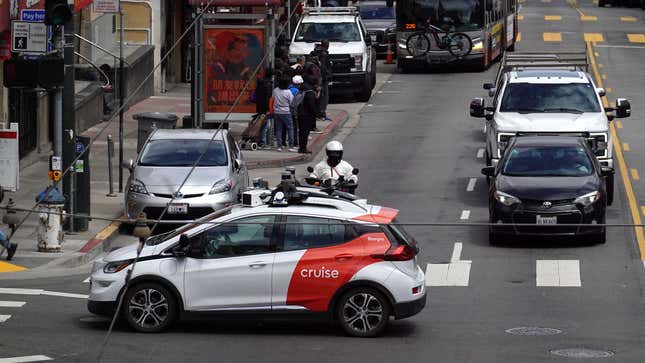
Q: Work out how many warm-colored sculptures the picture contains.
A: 0